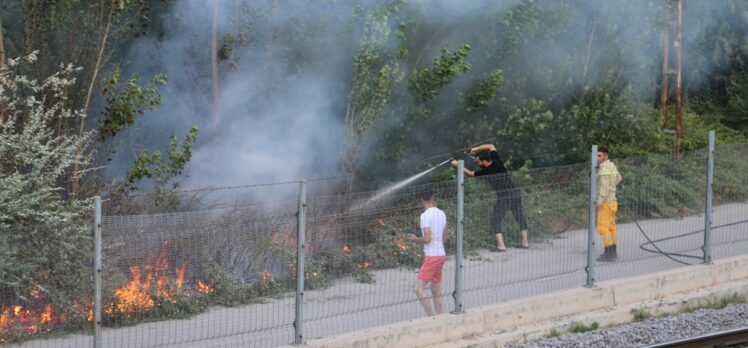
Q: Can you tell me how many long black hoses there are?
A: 1